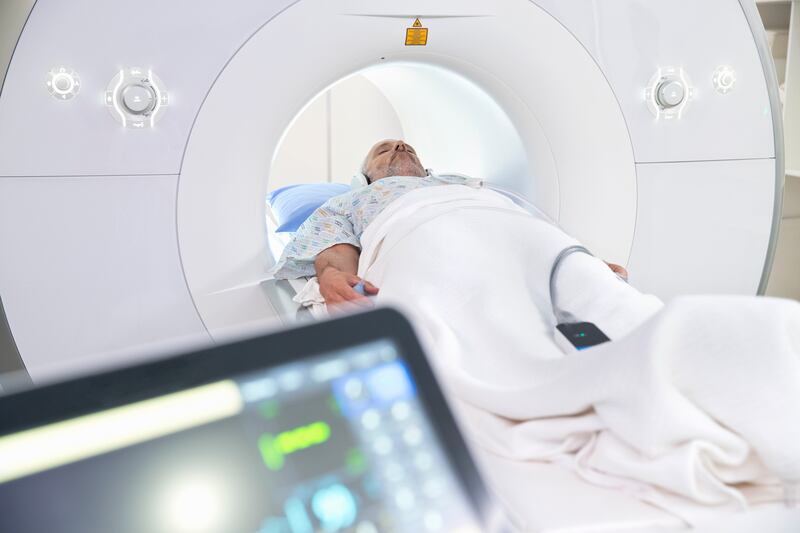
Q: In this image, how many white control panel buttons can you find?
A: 4